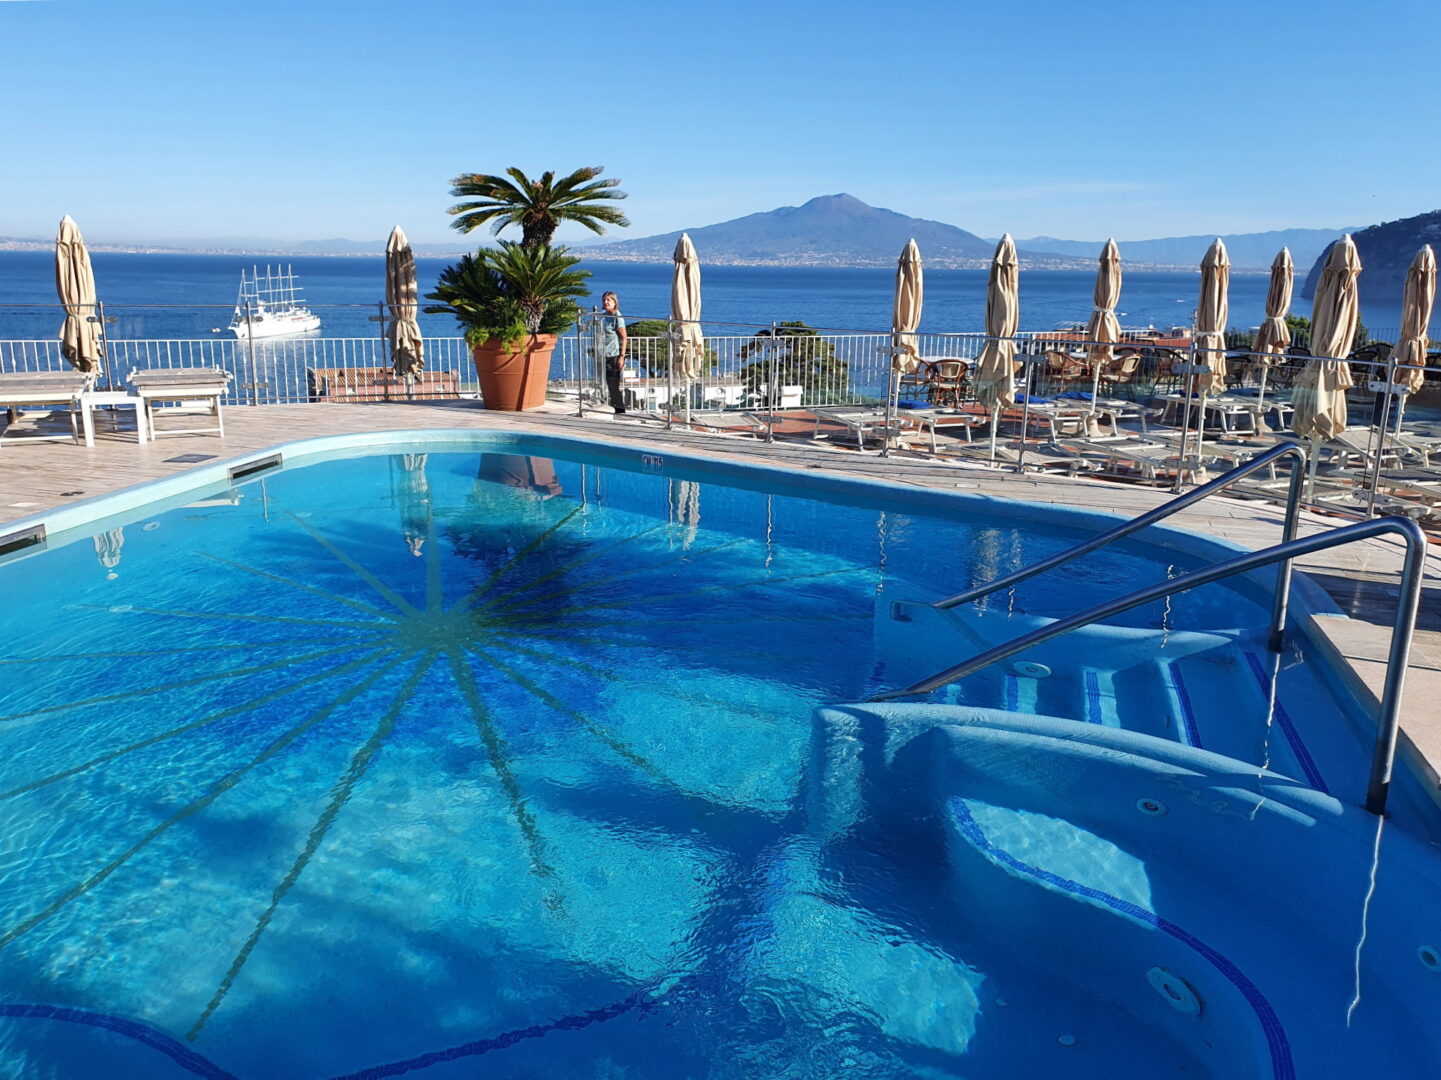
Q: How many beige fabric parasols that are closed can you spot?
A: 10